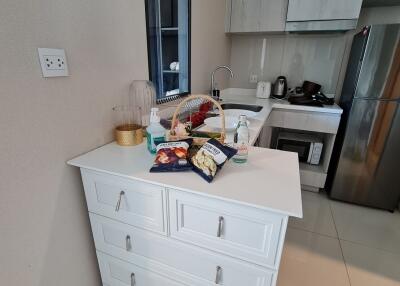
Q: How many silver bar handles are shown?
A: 5